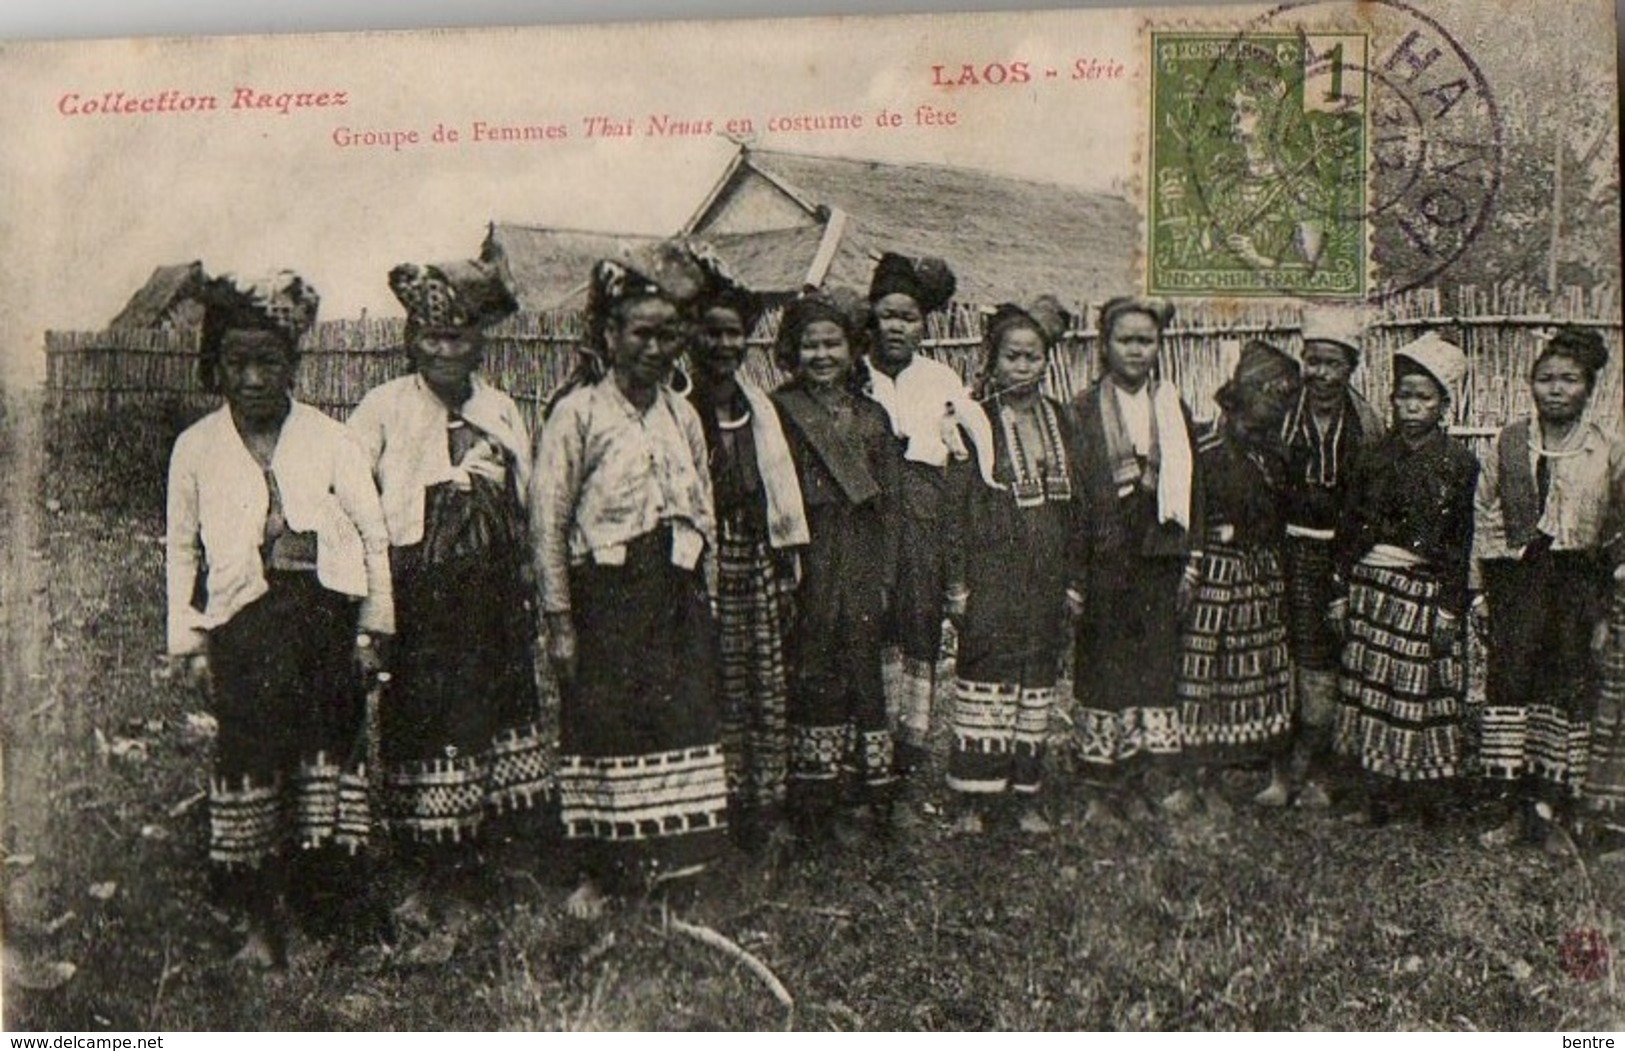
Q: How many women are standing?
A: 12